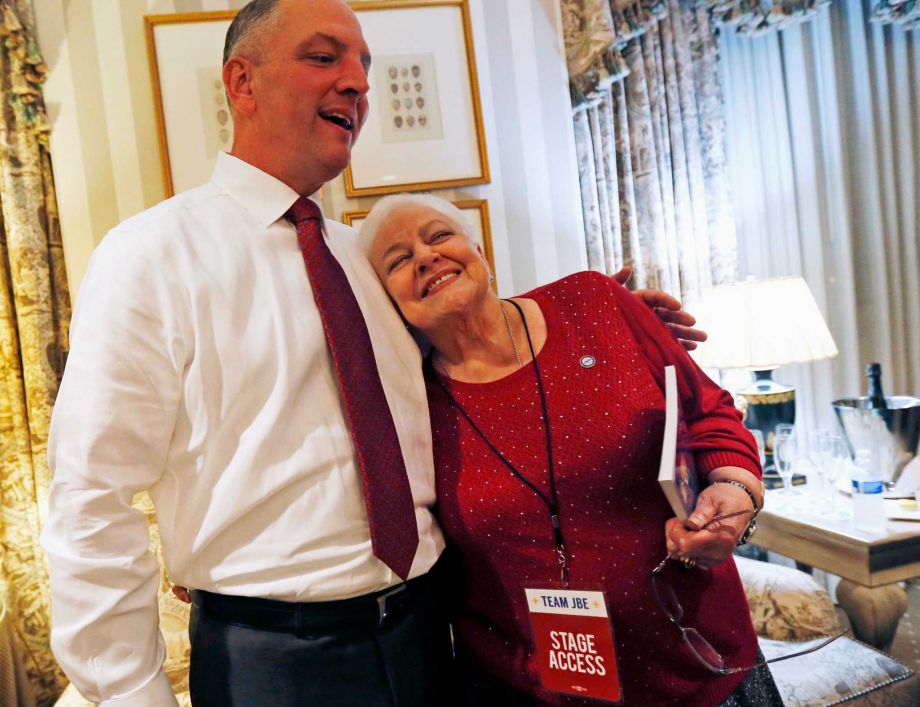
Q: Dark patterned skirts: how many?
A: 1